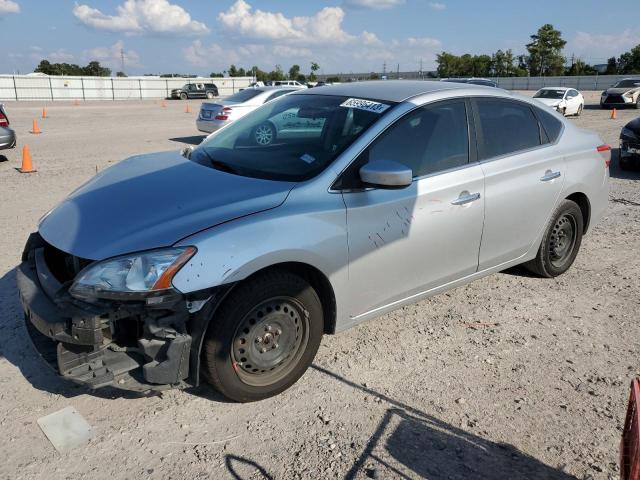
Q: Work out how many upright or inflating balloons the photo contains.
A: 0